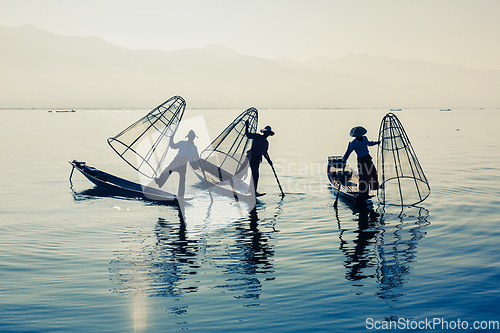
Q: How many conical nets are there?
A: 3